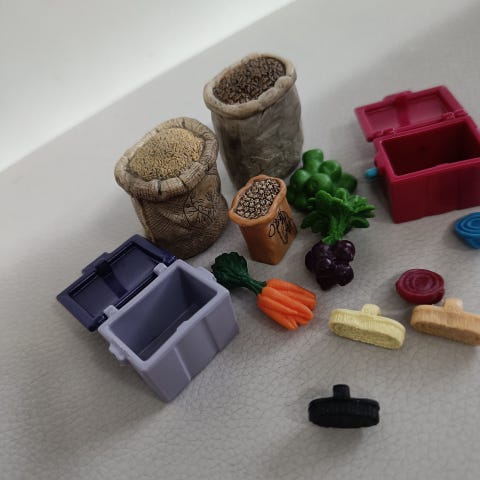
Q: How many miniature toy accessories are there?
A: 13